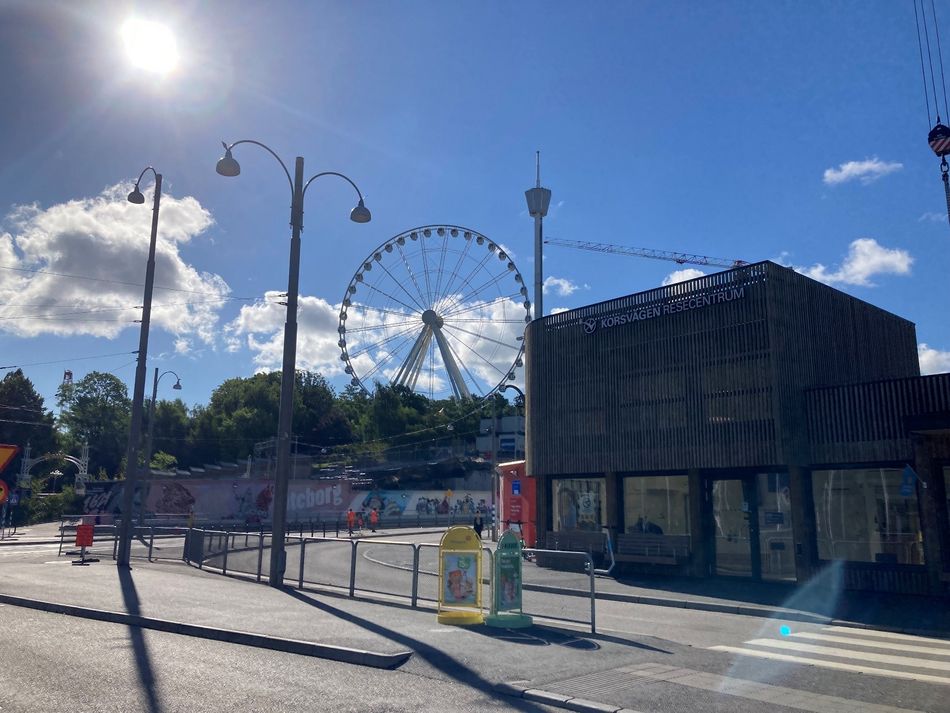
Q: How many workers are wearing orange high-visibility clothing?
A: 2